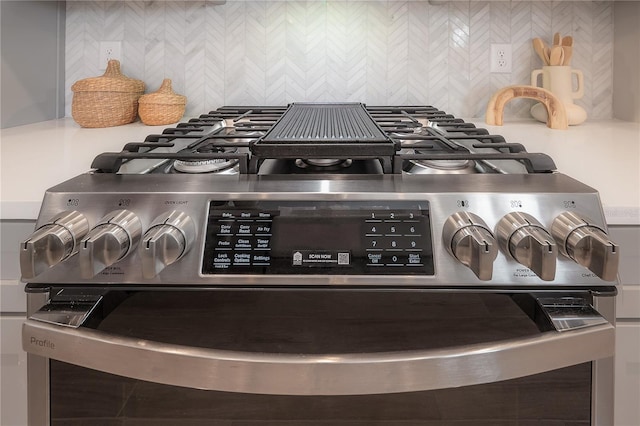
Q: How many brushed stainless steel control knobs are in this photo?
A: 6